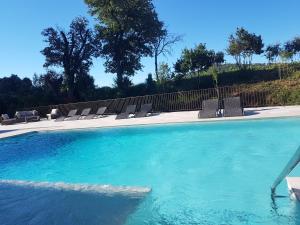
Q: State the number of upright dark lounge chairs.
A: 7